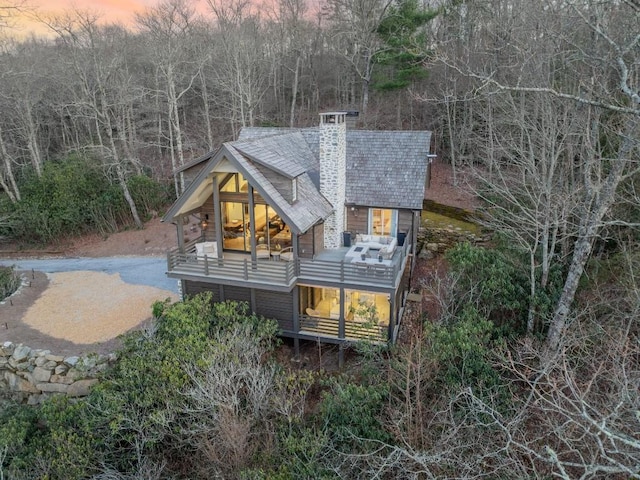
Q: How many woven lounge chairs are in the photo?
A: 2